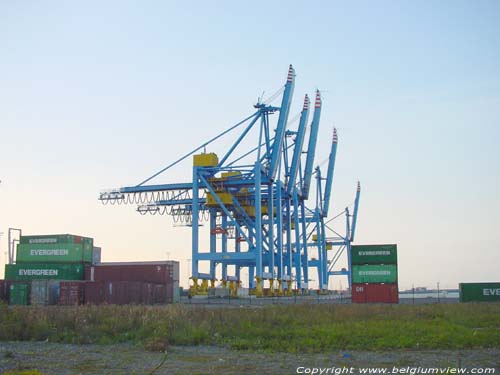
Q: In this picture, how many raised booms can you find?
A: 5